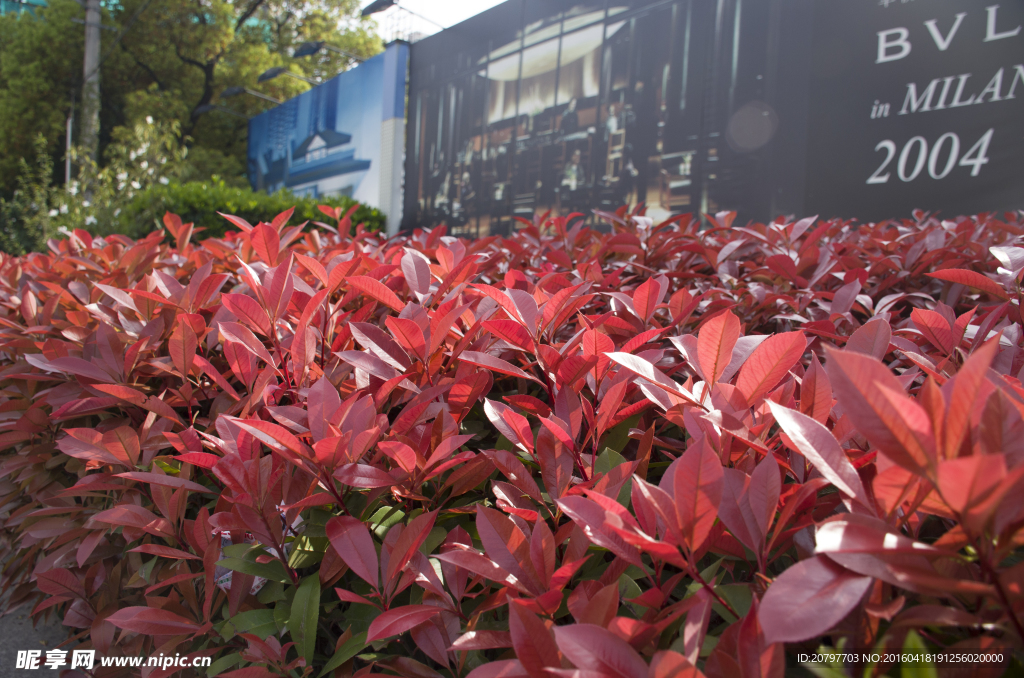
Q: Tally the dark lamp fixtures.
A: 5